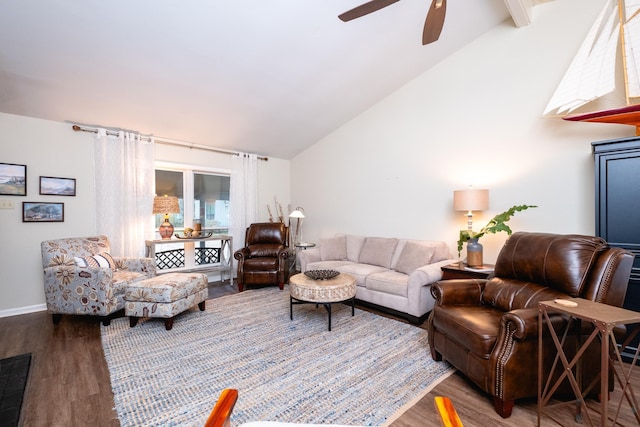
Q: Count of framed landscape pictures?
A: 3